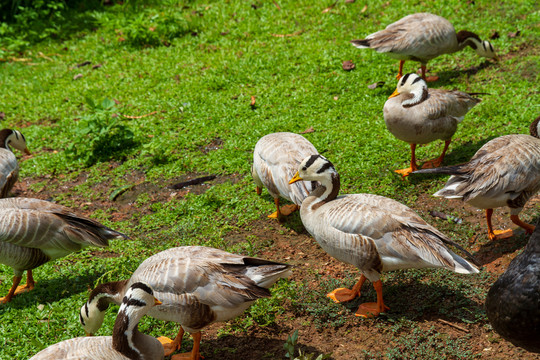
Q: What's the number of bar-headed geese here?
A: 9